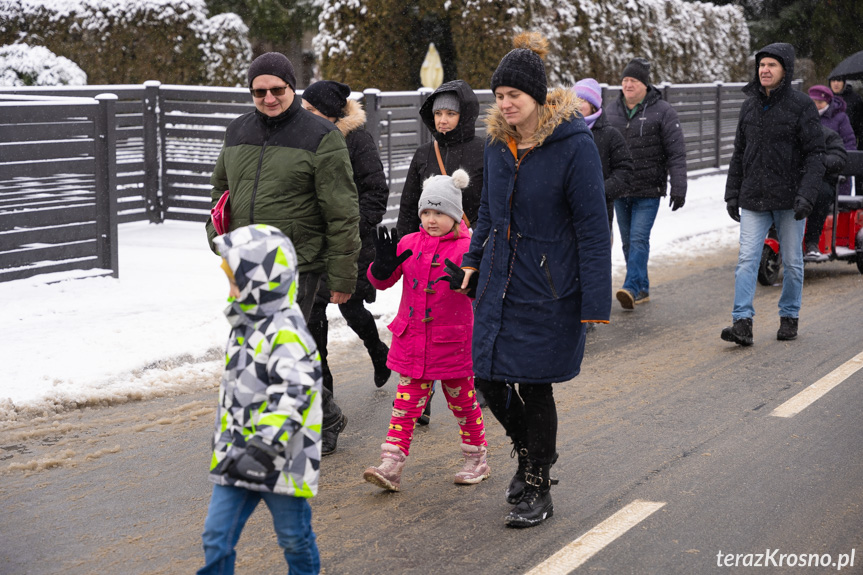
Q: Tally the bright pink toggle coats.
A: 1